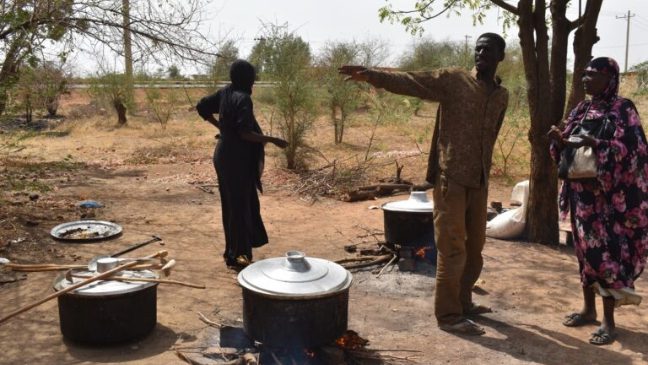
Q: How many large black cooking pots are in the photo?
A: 3